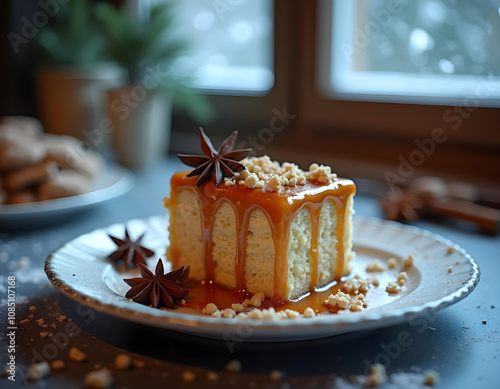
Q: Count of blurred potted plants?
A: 2